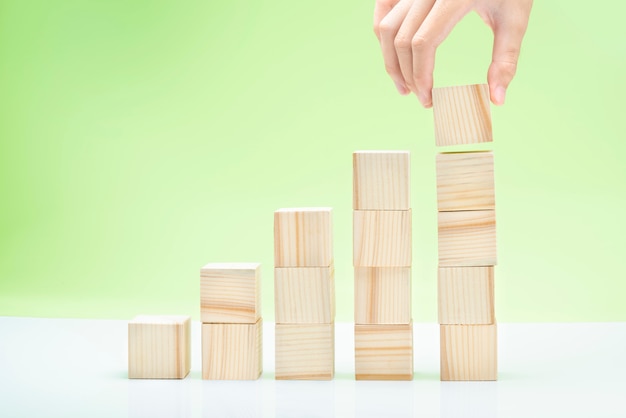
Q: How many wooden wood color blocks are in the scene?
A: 15